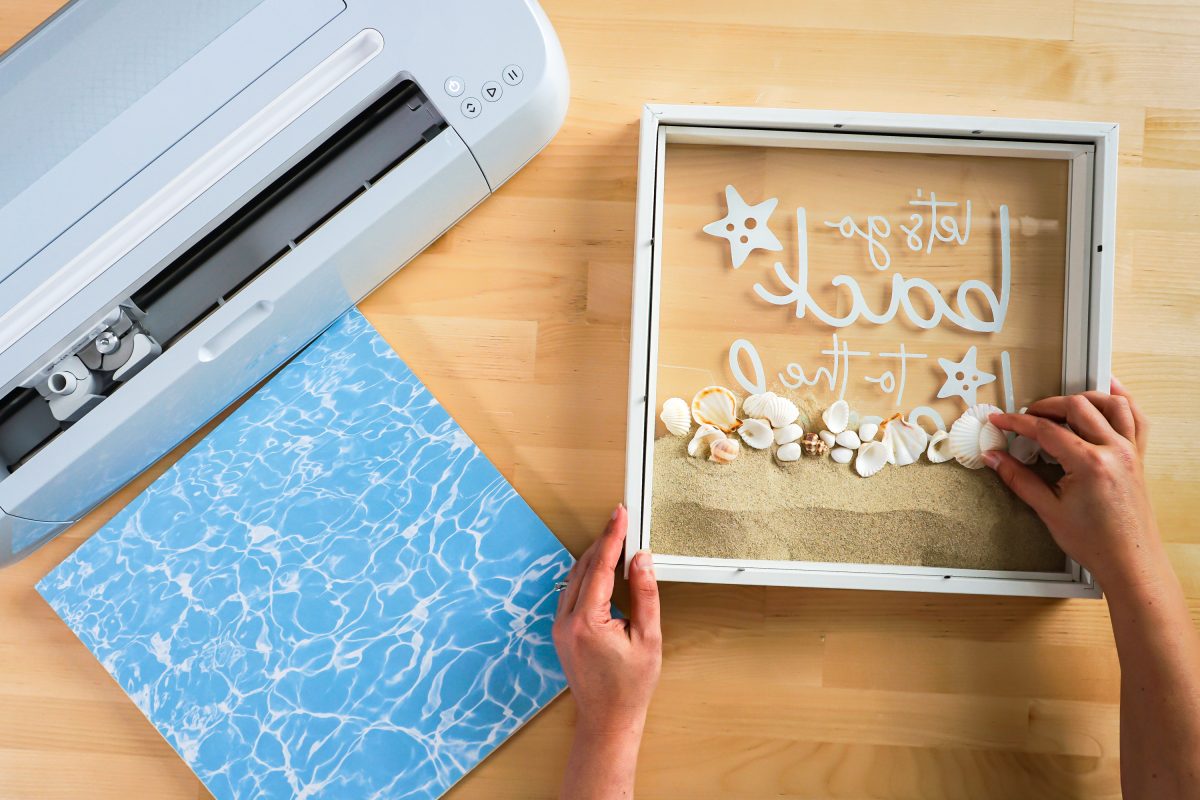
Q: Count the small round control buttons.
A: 4